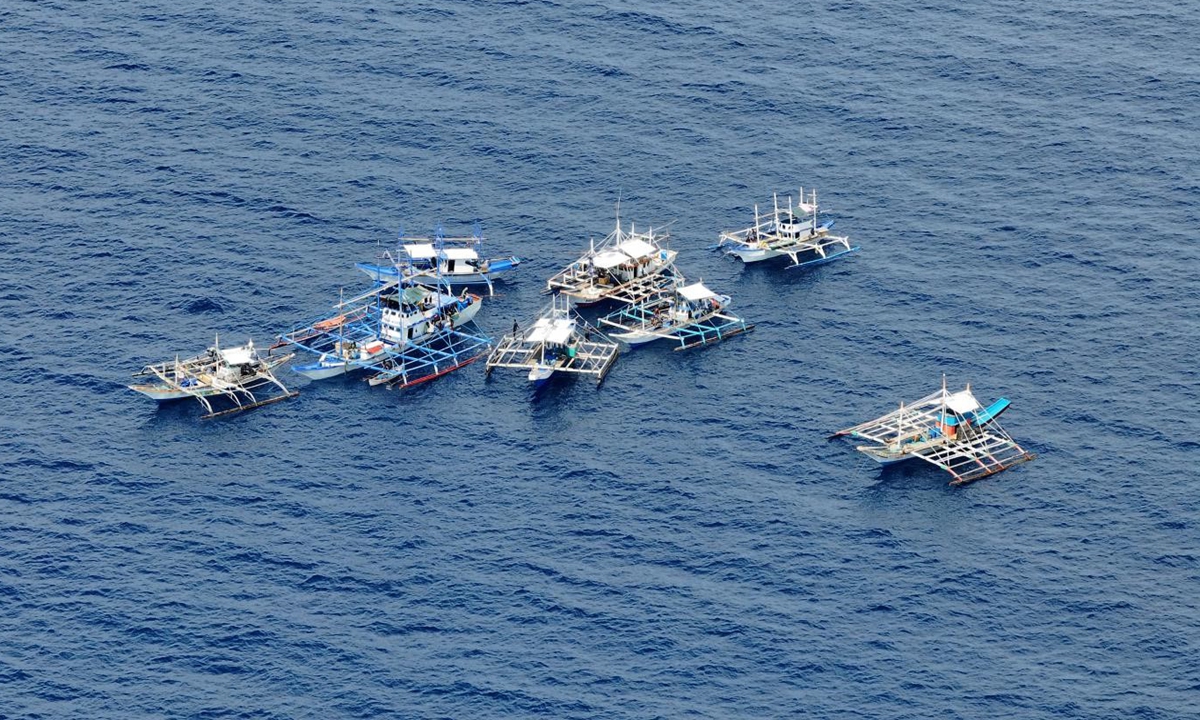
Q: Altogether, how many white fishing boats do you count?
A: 8